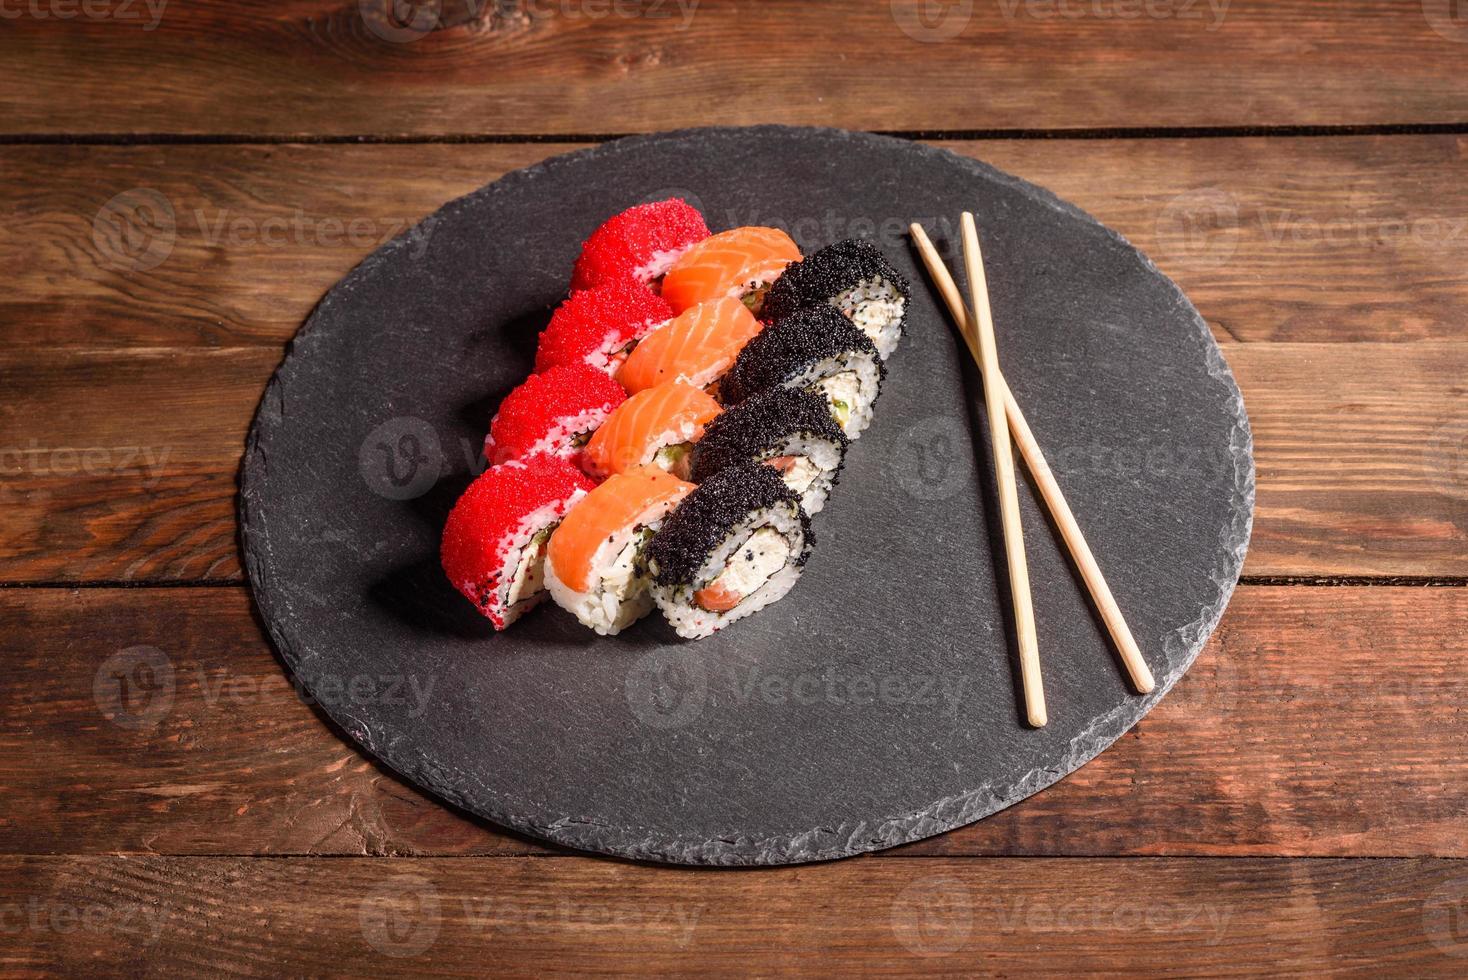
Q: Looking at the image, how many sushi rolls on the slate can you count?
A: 12